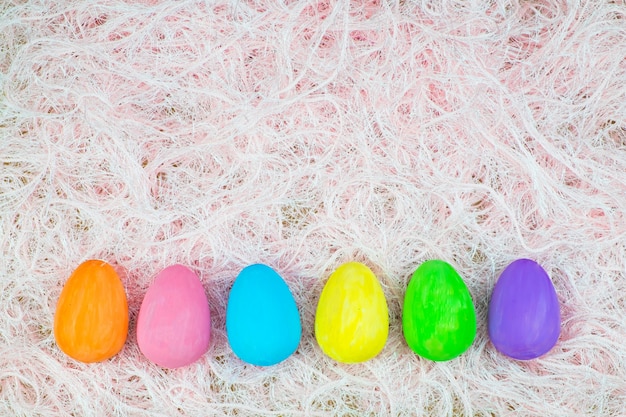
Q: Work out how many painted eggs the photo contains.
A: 6